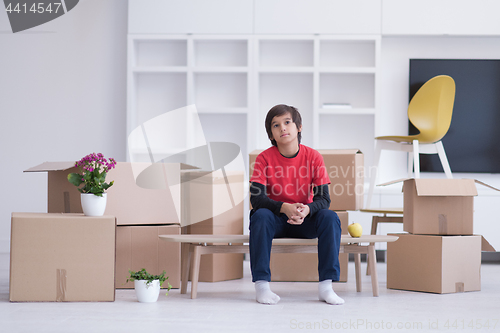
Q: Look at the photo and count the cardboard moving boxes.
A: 8